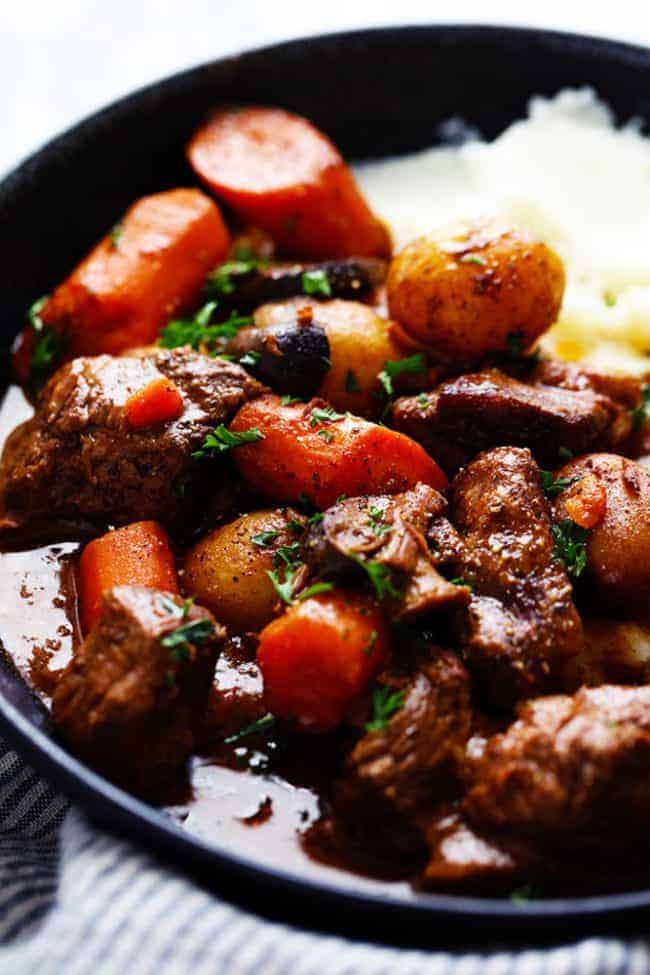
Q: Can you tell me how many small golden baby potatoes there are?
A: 4